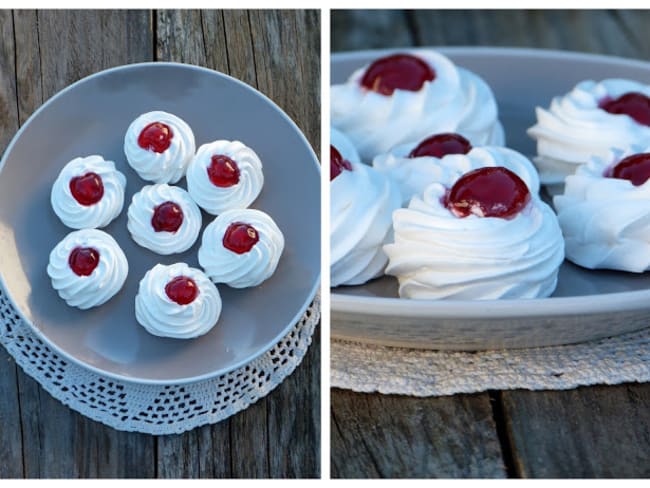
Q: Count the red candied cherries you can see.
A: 13